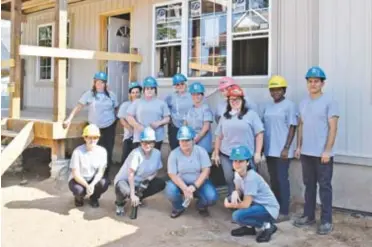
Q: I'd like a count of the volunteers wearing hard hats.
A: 13